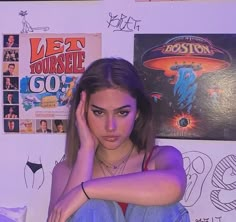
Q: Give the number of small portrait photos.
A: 10